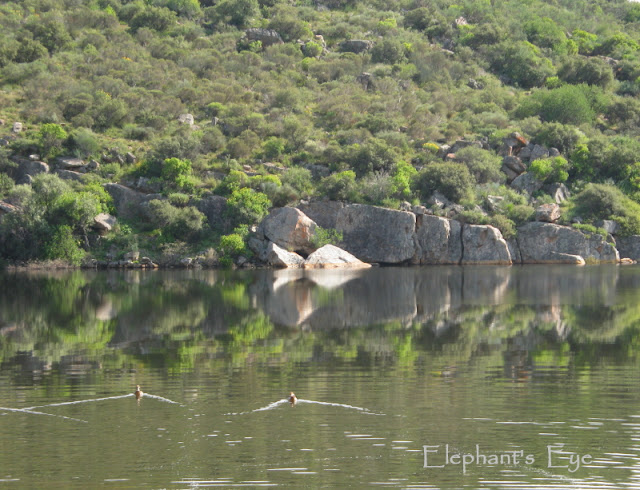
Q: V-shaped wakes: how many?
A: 2